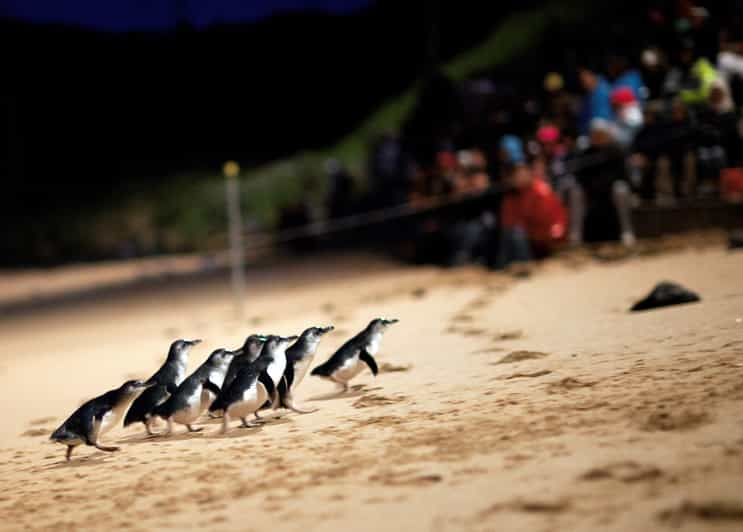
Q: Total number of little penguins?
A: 7